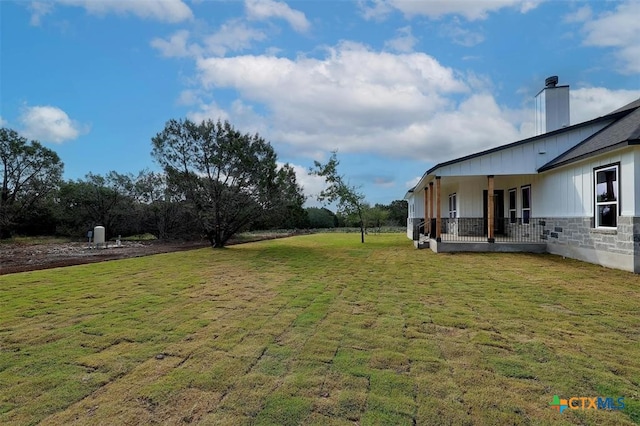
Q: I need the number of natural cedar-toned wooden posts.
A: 4